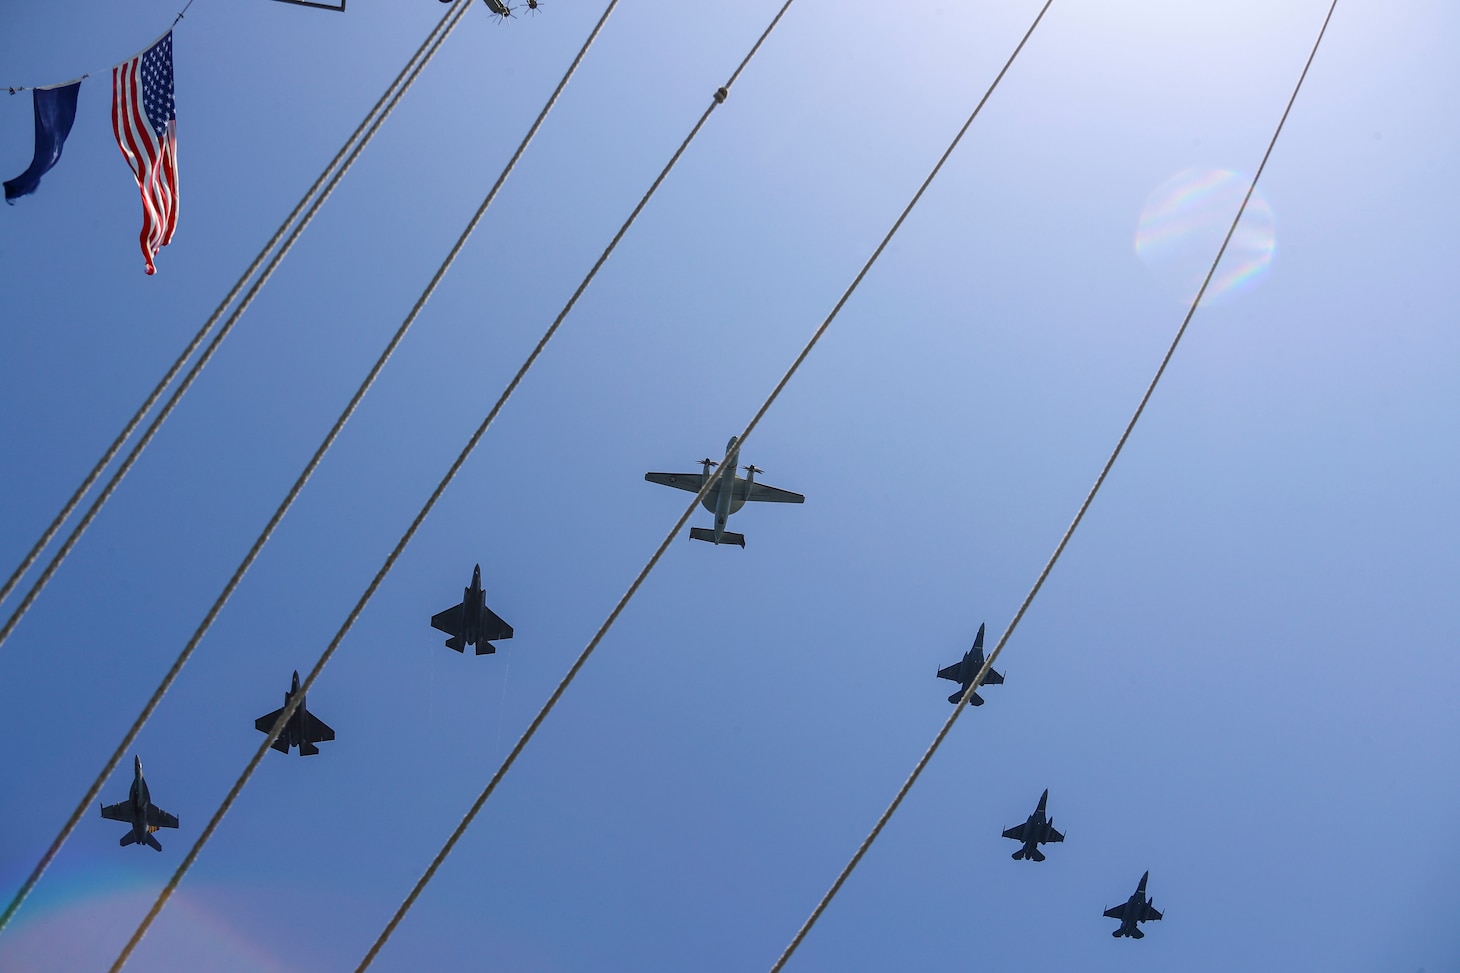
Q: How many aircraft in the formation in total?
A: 7